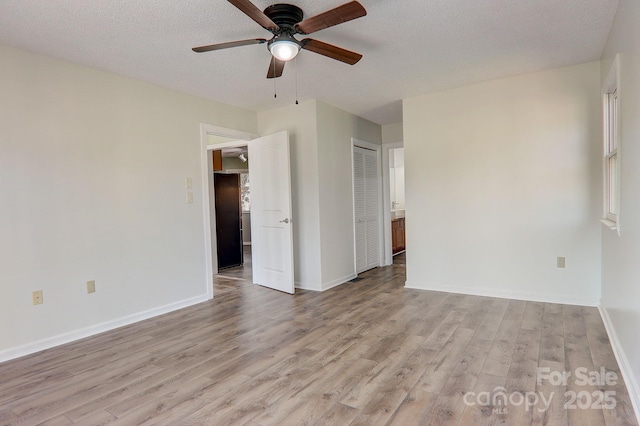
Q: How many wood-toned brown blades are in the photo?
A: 5